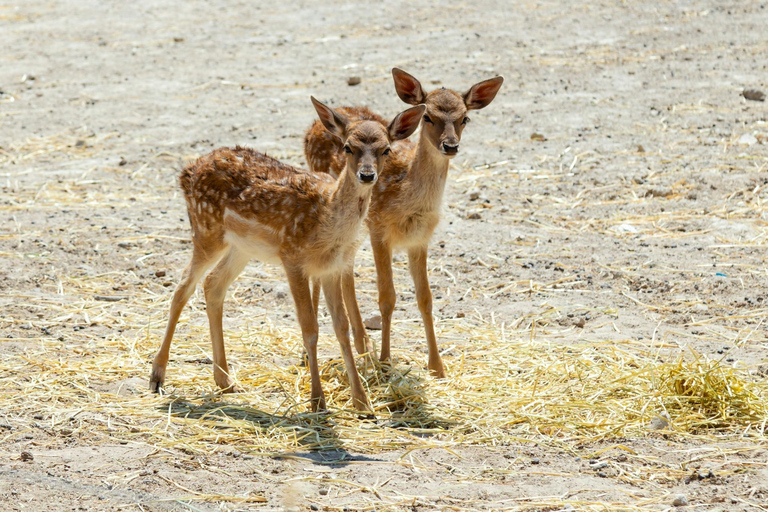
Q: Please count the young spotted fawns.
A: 2